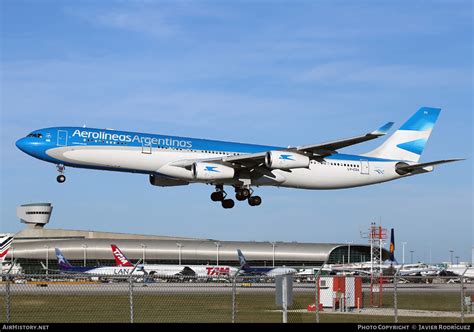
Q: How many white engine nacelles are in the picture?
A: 2